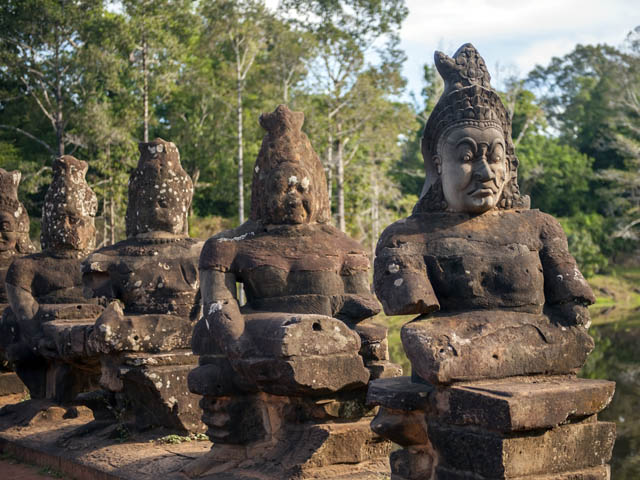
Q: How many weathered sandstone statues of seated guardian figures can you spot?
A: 5